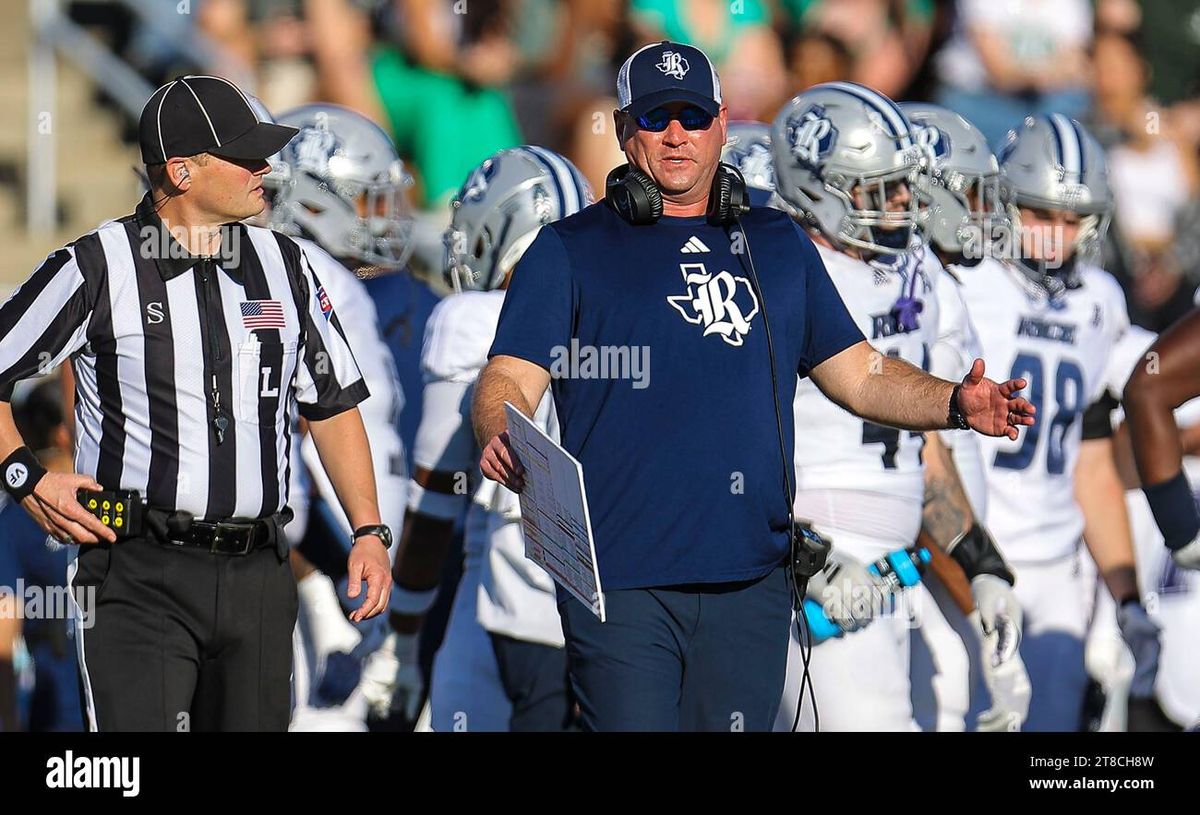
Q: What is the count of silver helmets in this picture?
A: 7